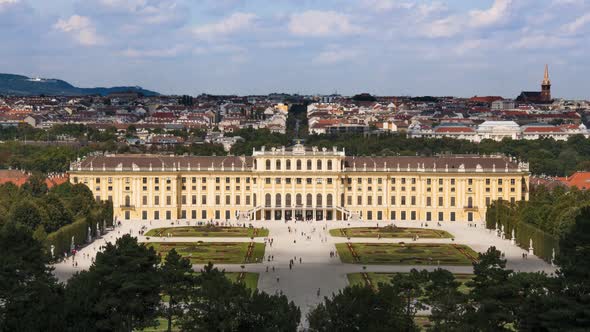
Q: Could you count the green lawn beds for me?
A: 6